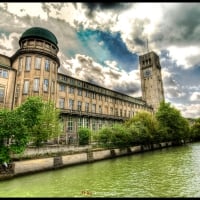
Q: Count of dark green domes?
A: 1